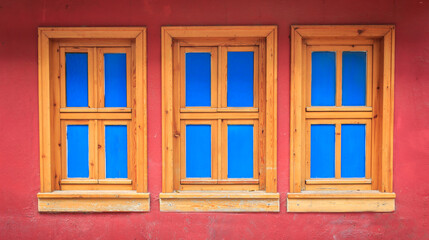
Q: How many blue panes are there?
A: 12